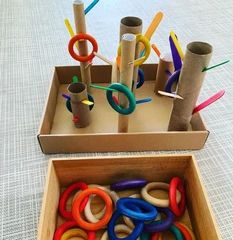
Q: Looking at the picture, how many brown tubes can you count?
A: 6